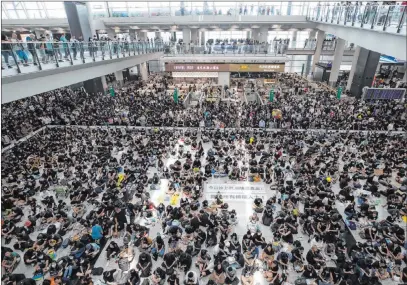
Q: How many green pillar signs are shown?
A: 4